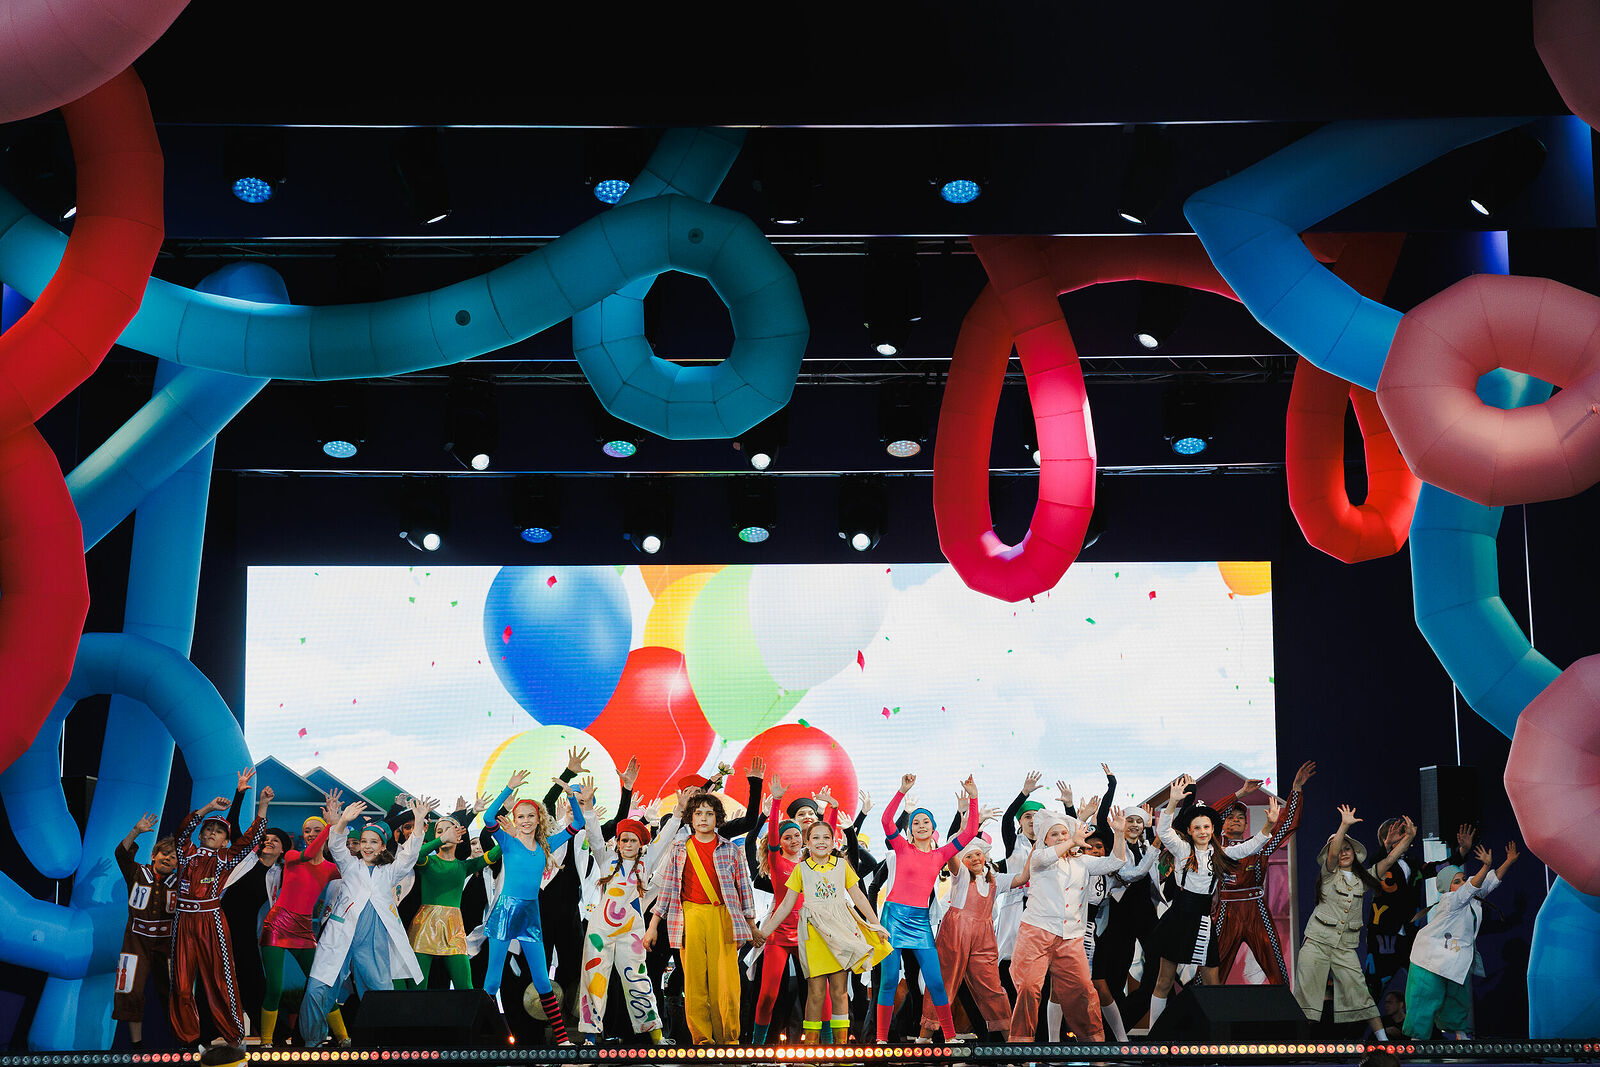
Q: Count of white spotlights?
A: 13